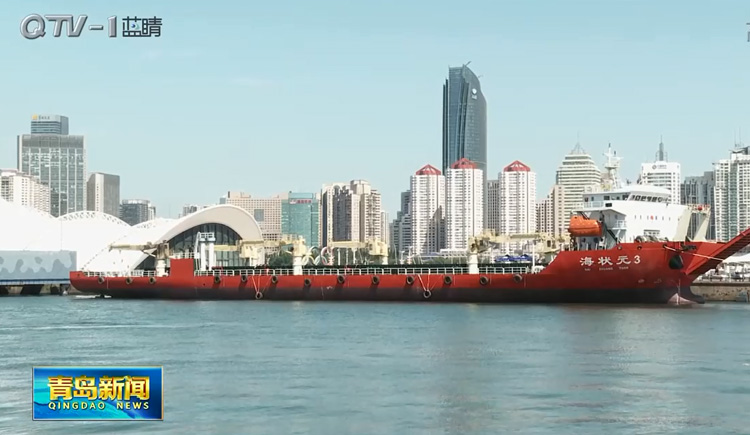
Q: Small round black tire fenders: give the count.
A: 15